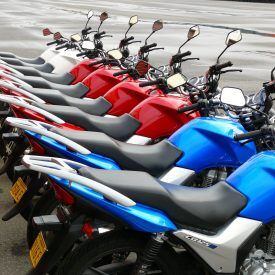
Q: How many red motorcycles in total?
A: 4